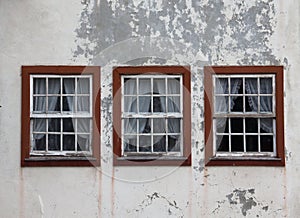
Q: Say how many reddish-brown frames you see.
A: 3